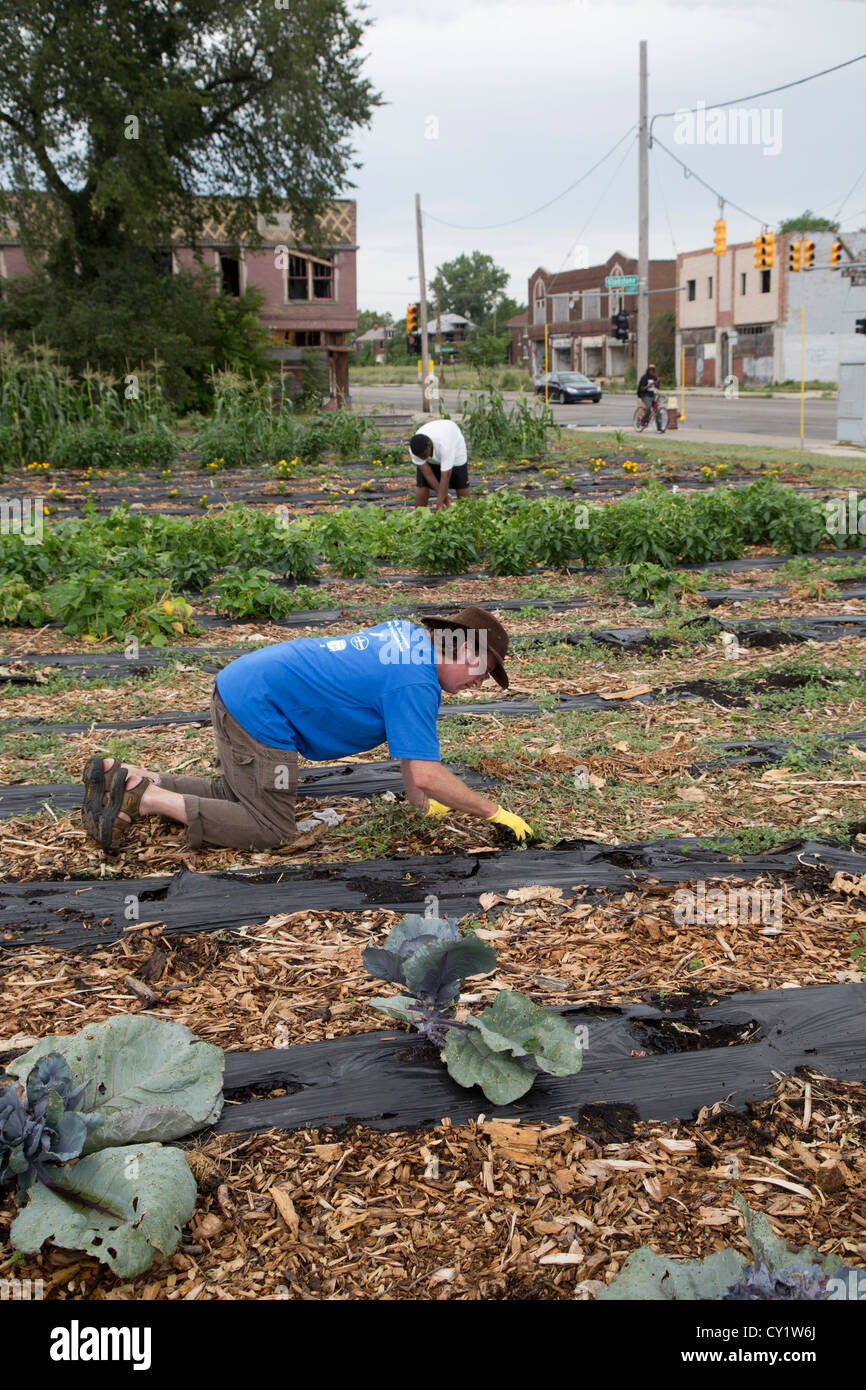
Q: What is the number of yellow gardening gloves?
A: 2